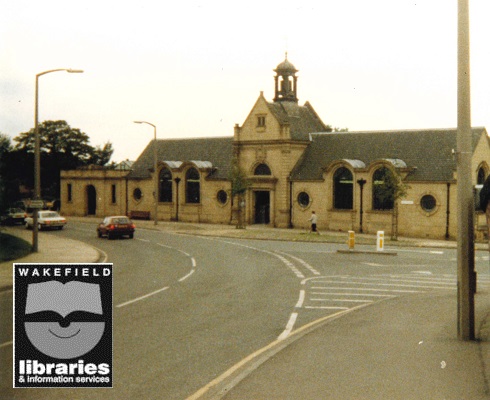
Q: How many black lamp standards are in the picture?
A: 2